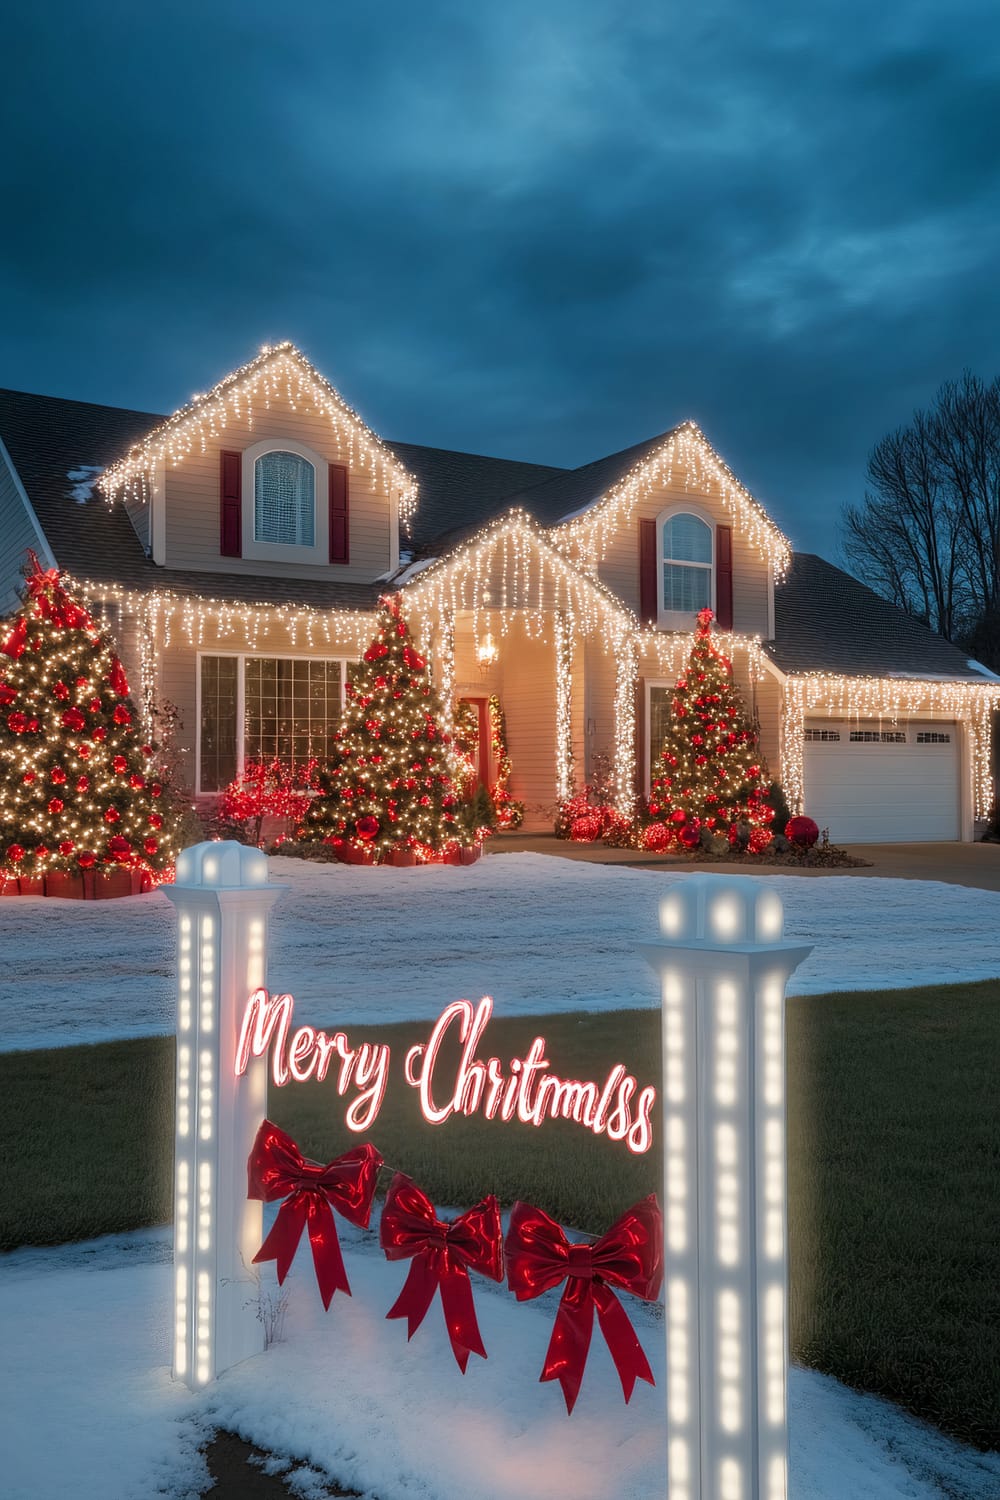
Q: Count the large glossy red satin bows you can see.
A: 3